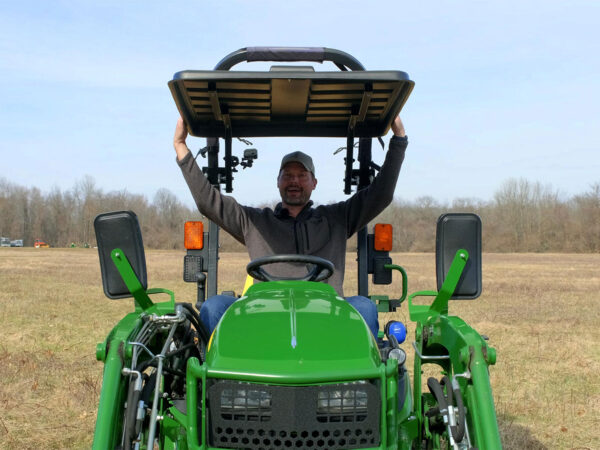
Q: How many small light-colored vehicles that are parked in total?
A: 2